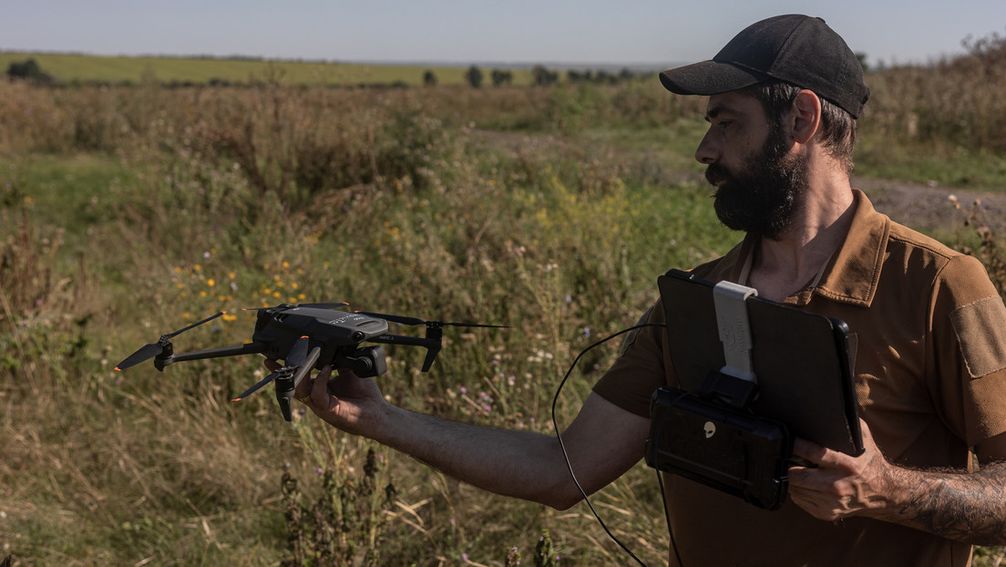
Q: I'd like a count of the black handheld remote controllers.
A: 1